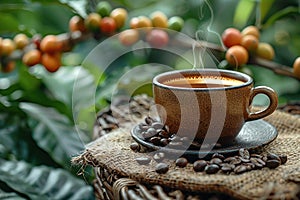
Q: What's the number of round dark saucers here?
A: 1